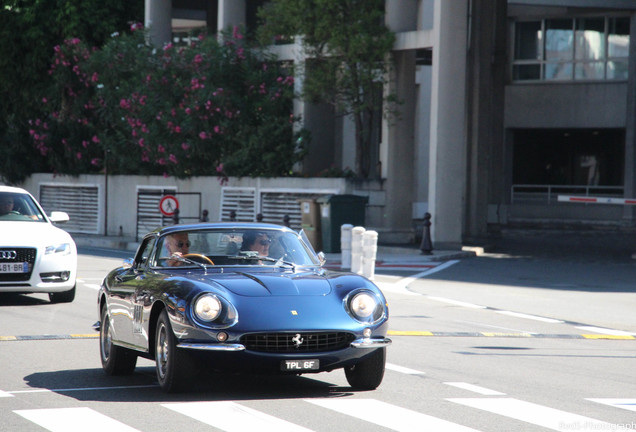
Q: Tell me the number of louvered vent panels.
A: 4